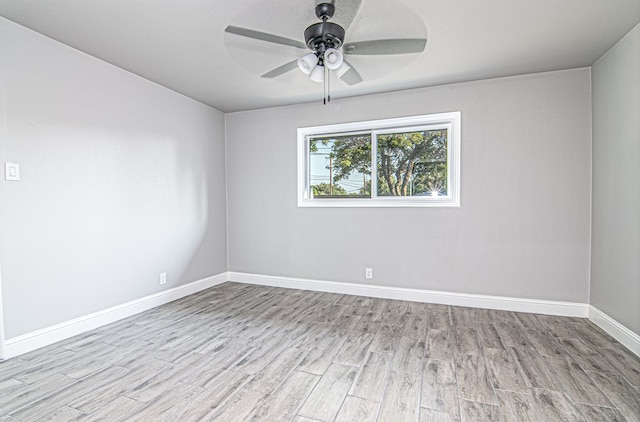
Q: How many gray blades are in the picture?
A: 5